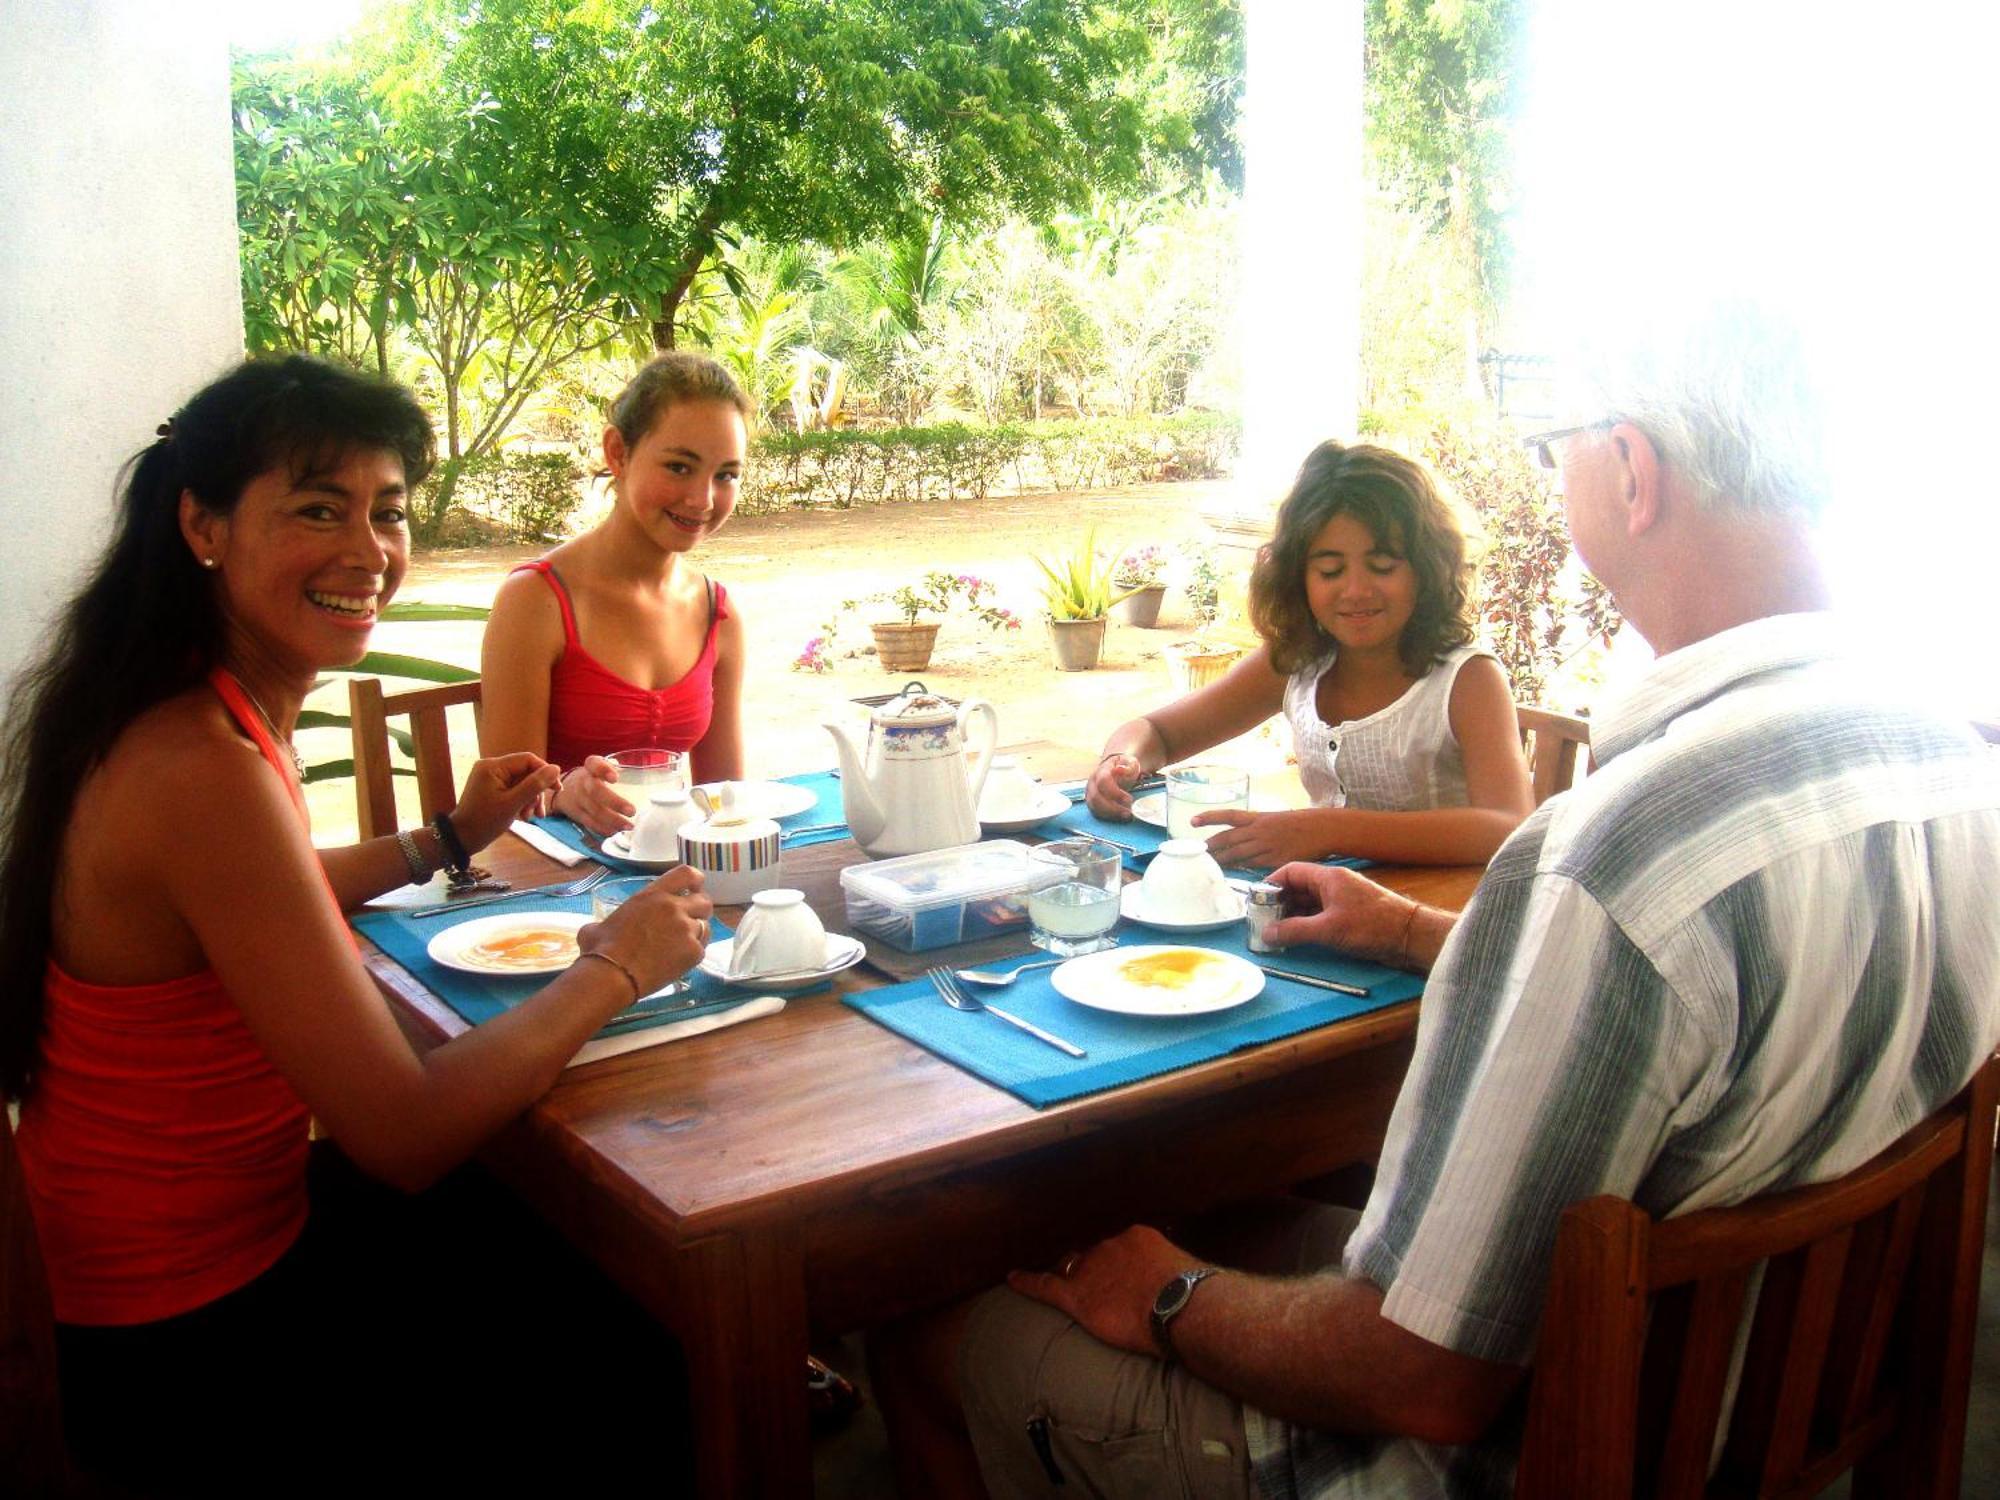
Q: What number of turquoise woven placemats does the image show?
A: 4